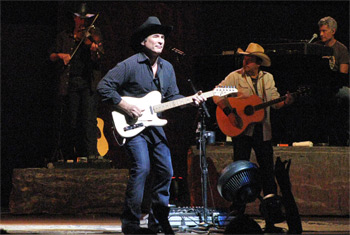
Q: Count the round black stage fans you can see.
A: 2